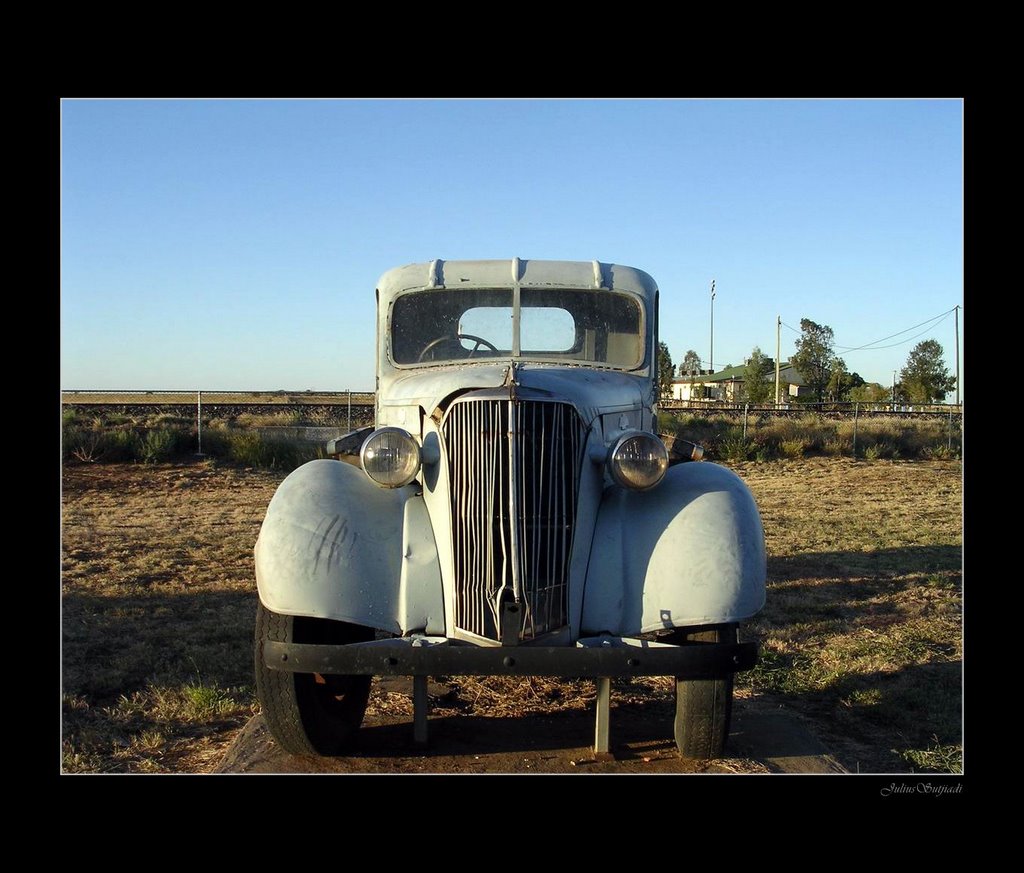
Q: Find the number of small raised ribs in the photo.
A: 3